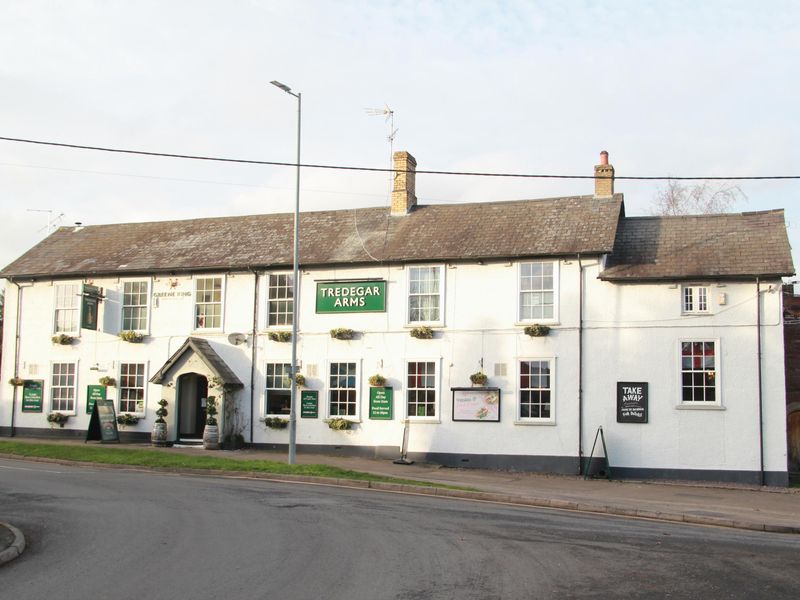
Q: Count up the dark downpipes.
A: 4